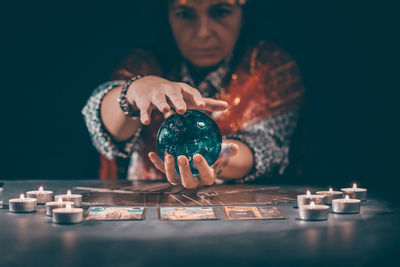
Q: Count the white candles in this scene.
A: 10